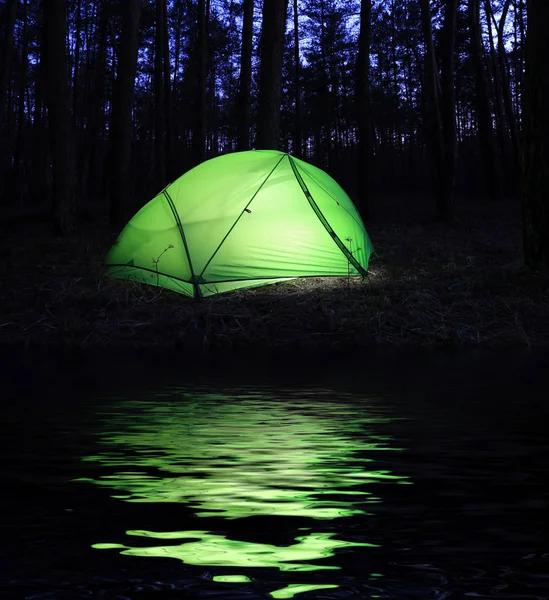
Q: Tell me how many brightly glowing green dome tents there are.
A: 1